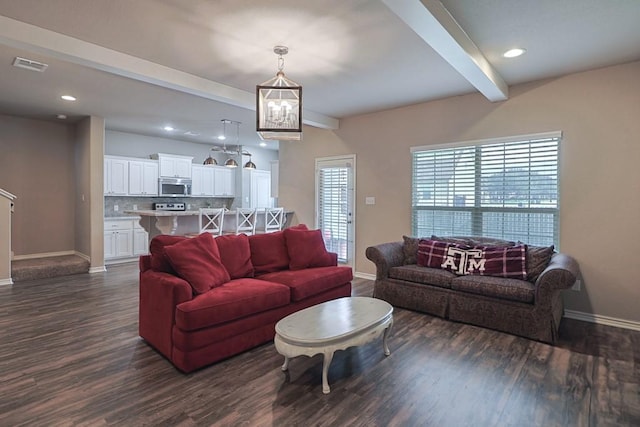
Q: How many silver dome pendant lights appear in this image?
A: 3